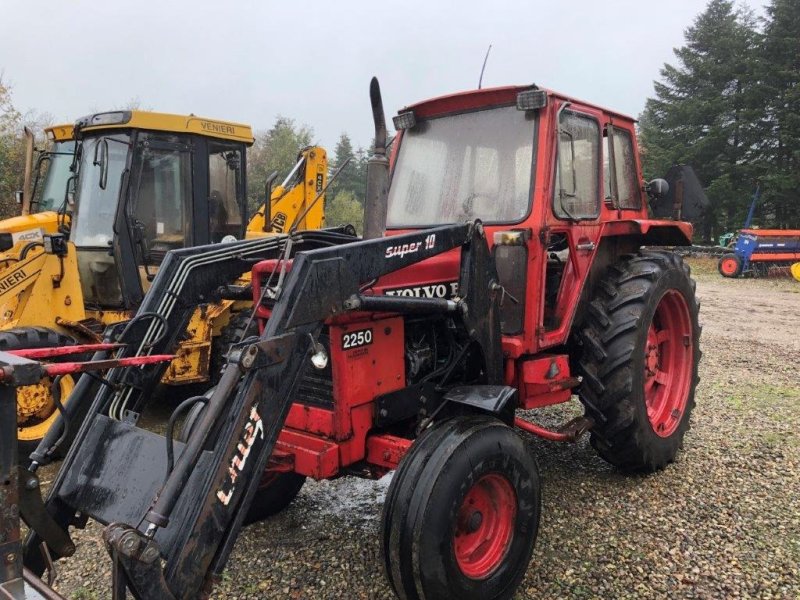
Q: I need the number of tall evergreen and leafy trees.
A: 2